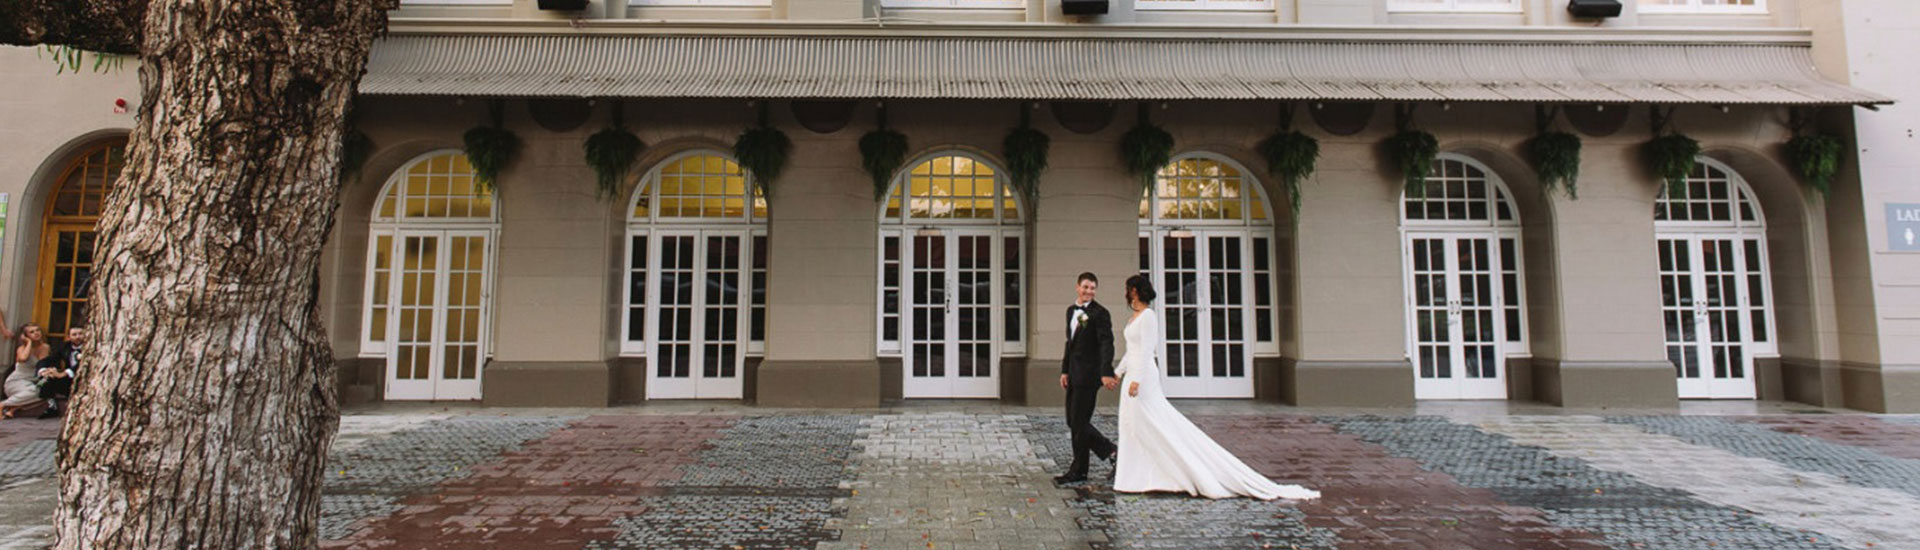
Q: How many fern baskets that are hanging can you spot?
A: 12